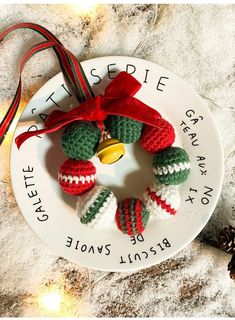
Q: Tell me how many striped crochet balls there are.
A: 5